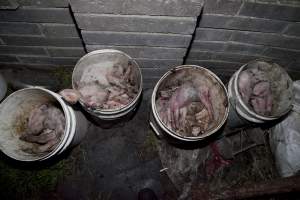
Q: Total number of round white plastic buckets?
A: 4